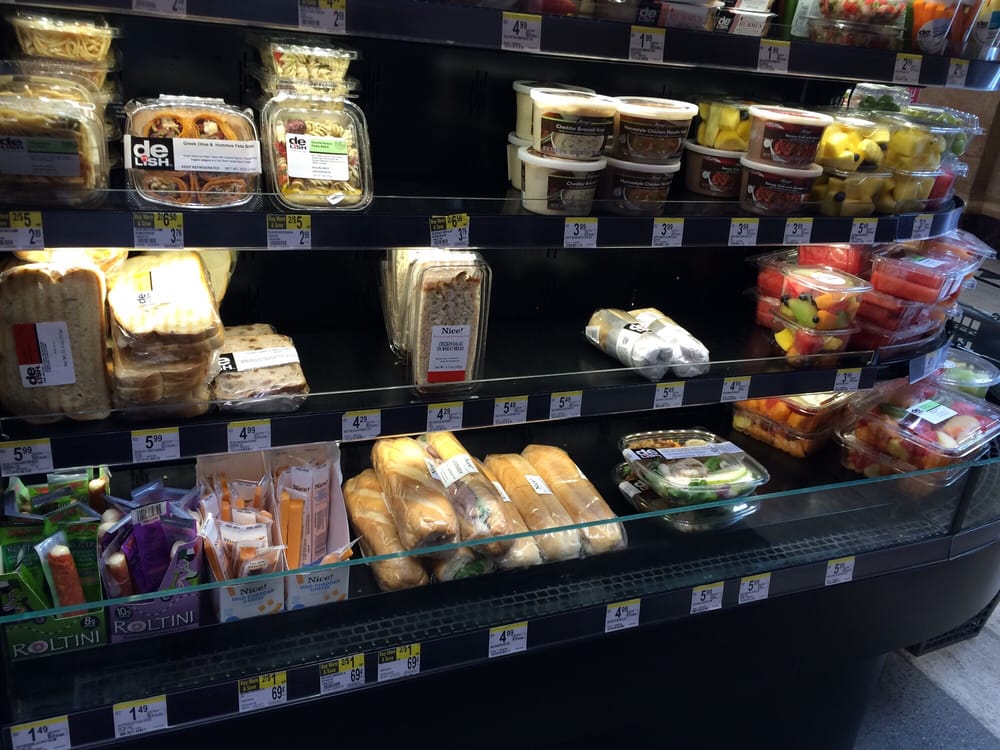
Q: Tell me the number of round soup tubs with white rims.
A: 9